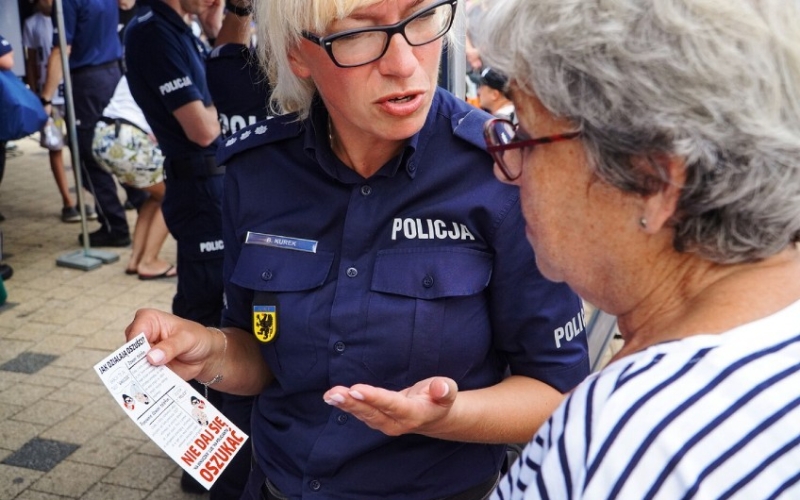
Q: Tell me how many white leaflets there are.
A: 1